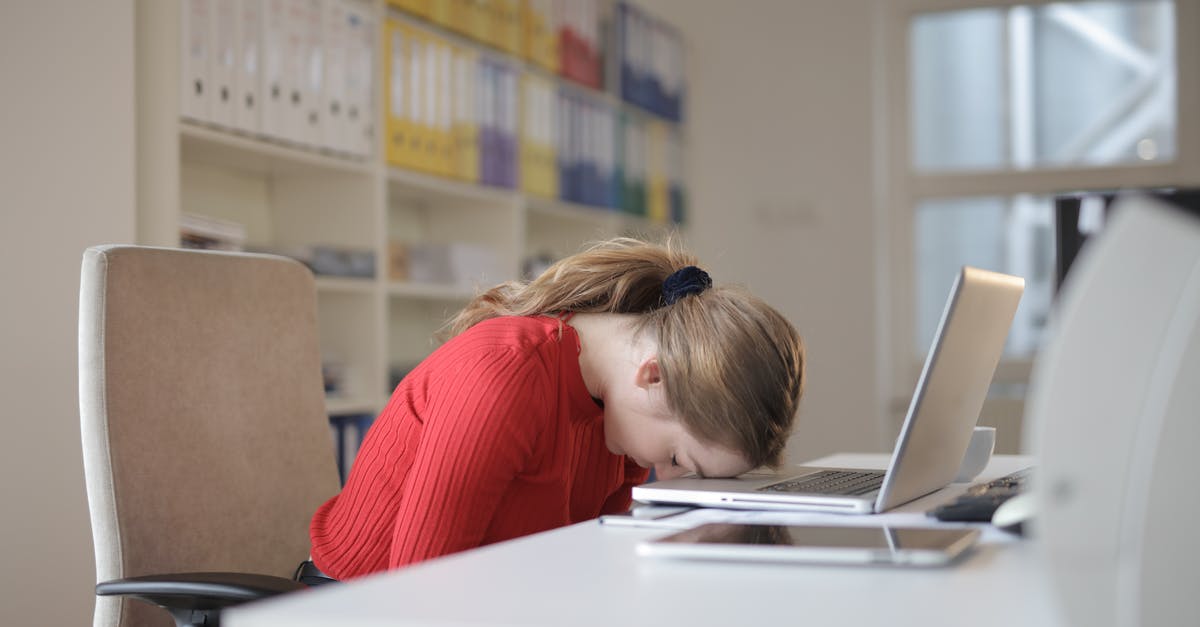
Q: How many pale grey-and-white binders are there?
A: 9